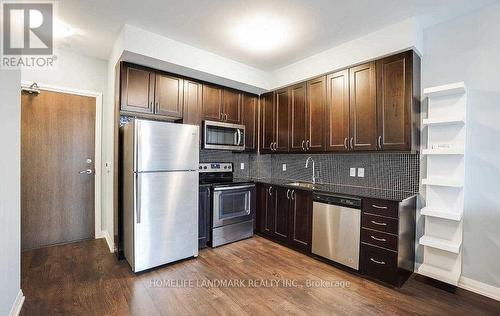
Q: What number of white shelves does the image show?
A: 7